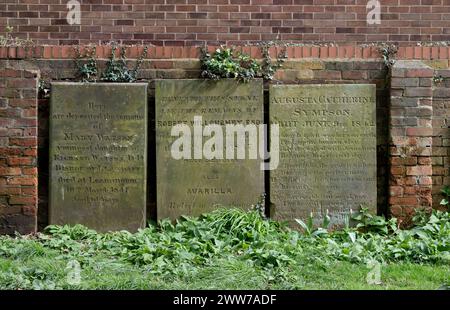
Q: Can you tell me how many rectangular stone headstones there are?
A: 3